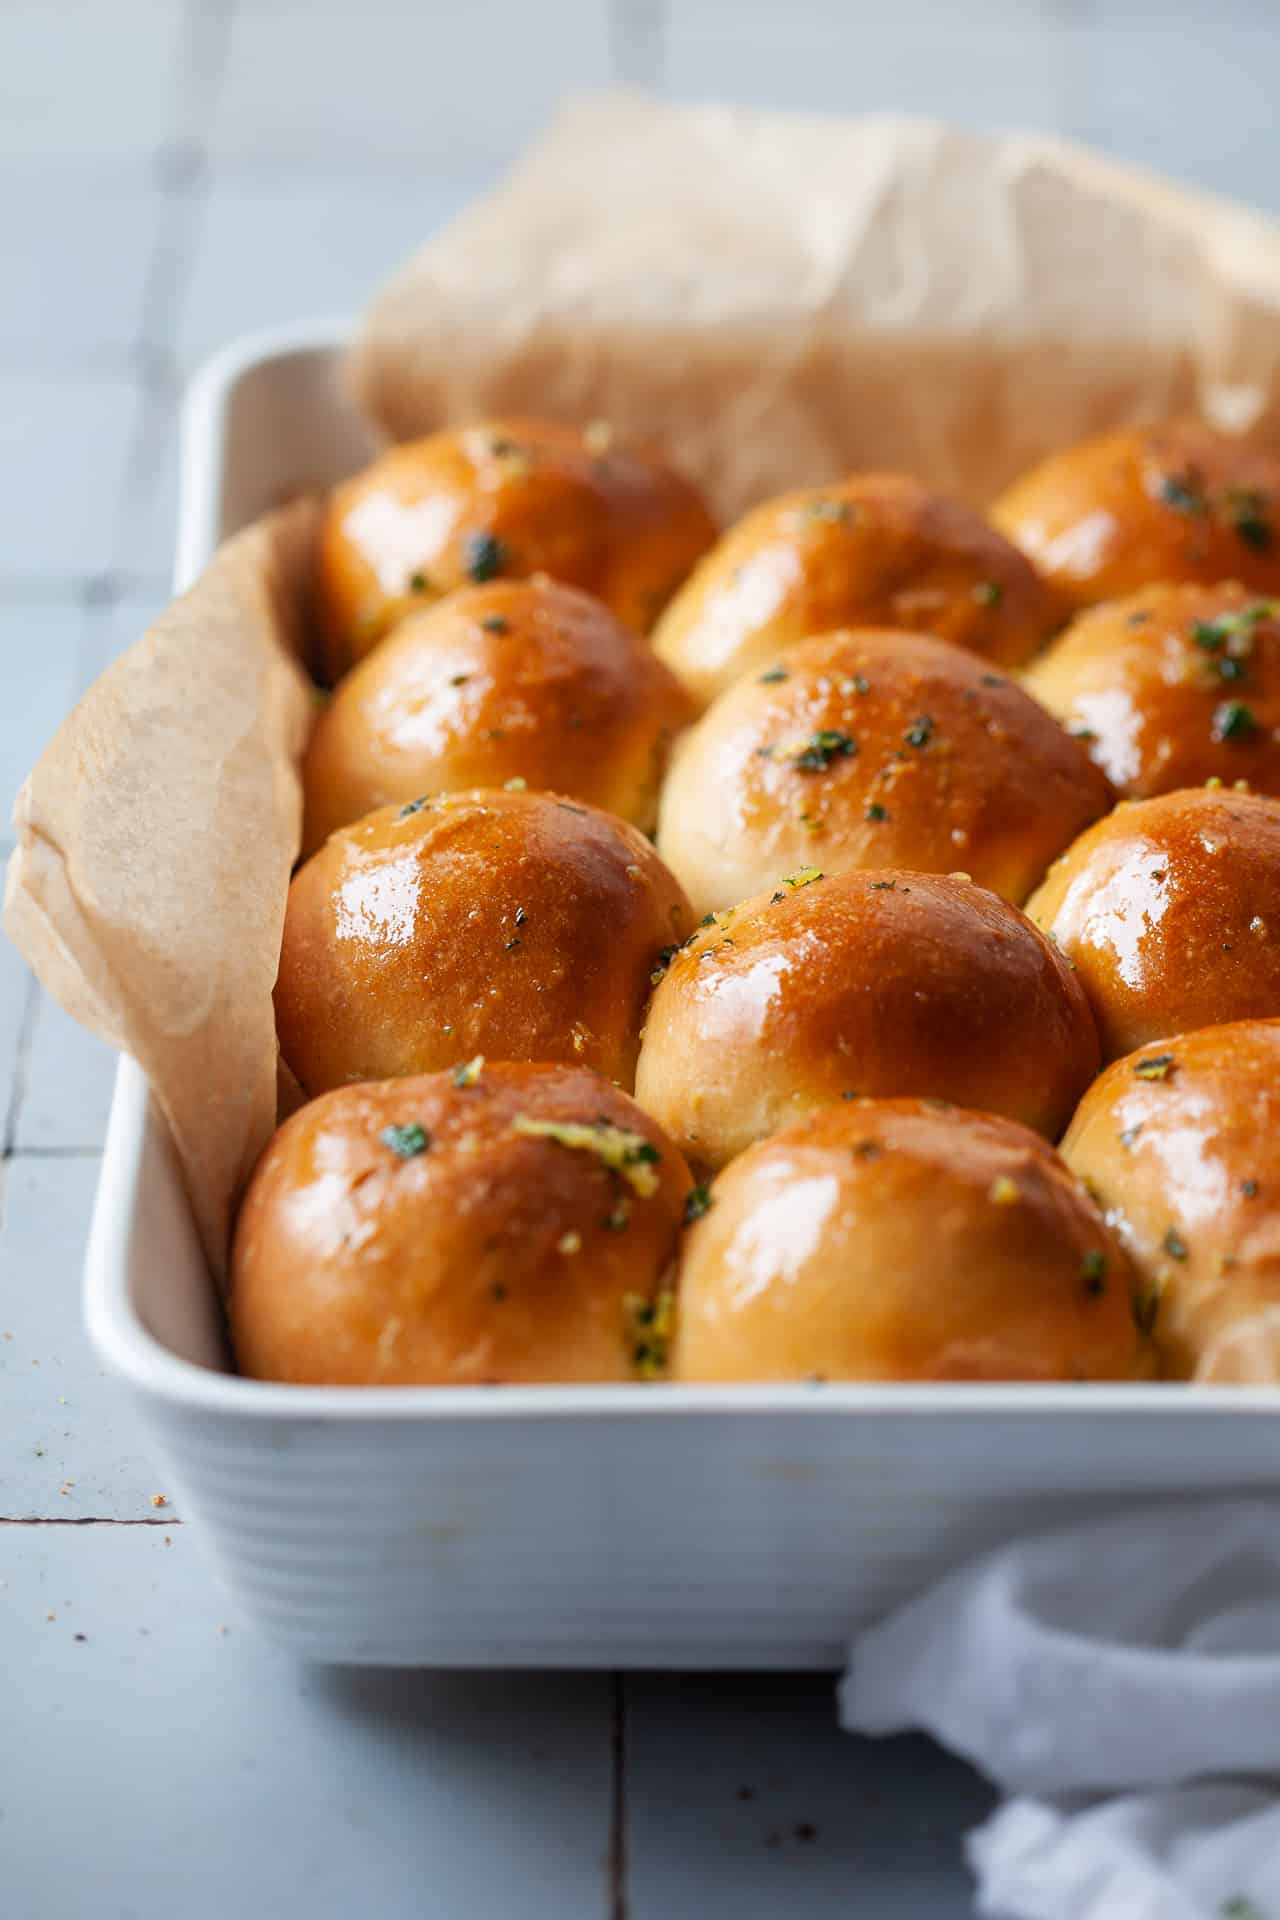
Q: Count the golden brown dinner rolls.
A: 12